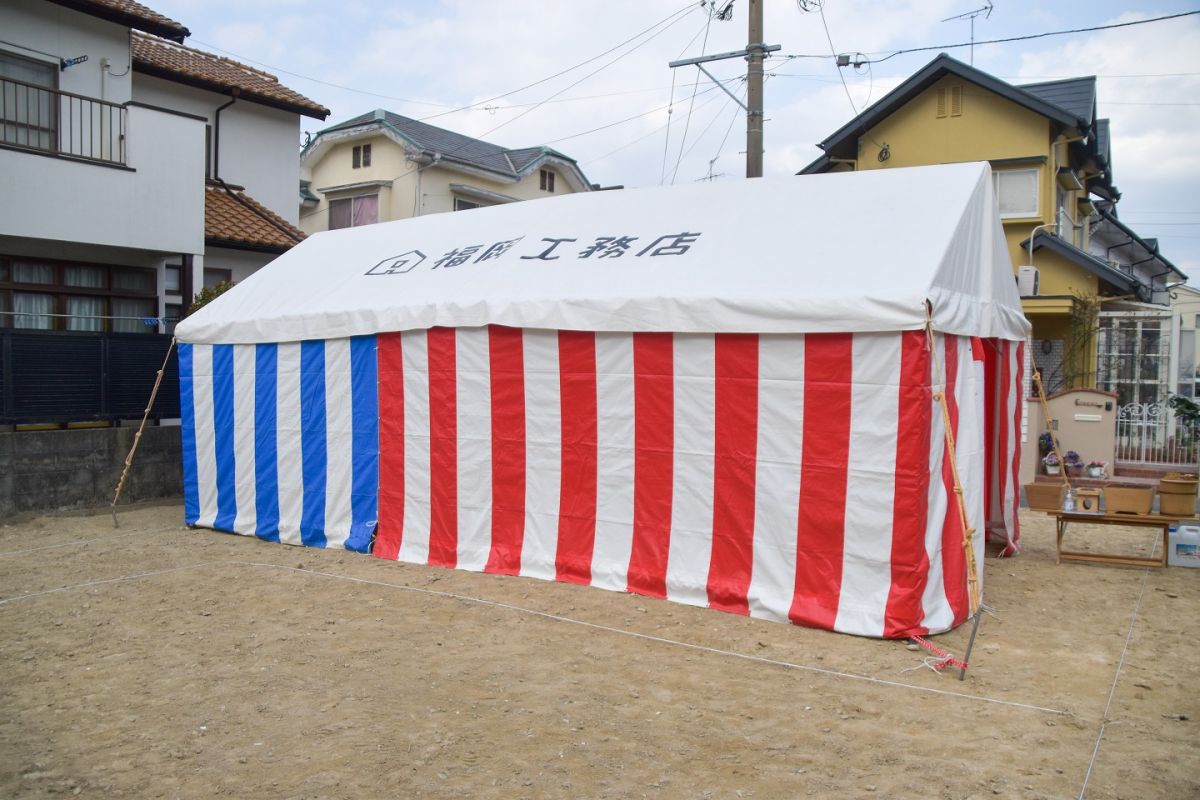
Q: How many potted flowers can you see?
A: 4